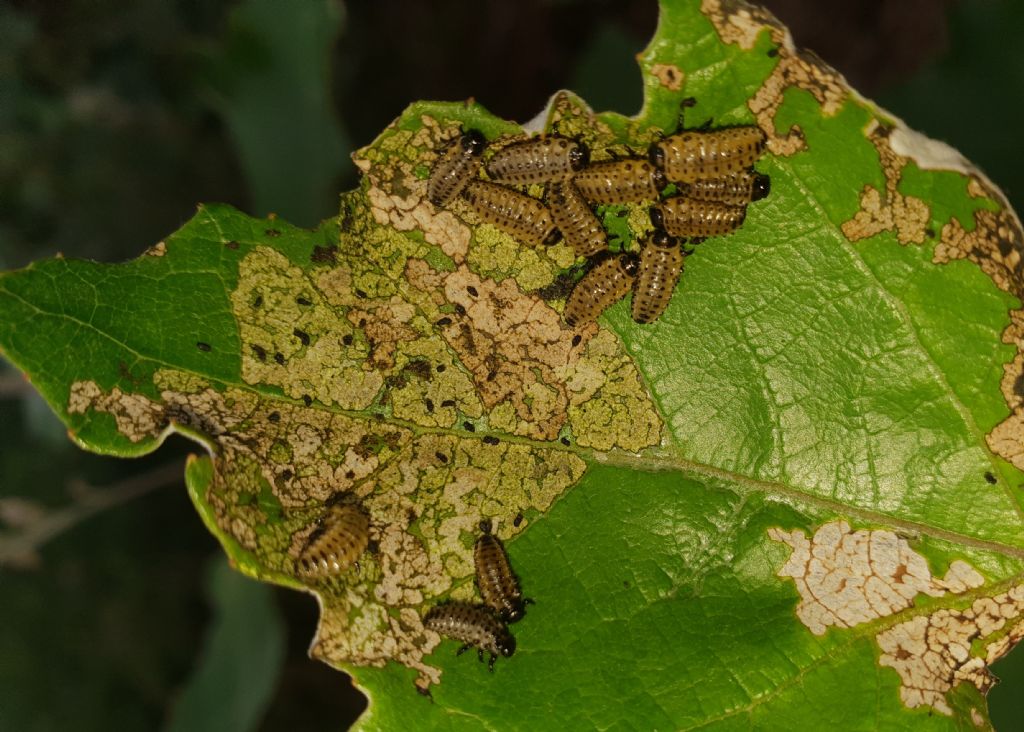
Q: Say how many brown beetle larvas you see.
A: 13